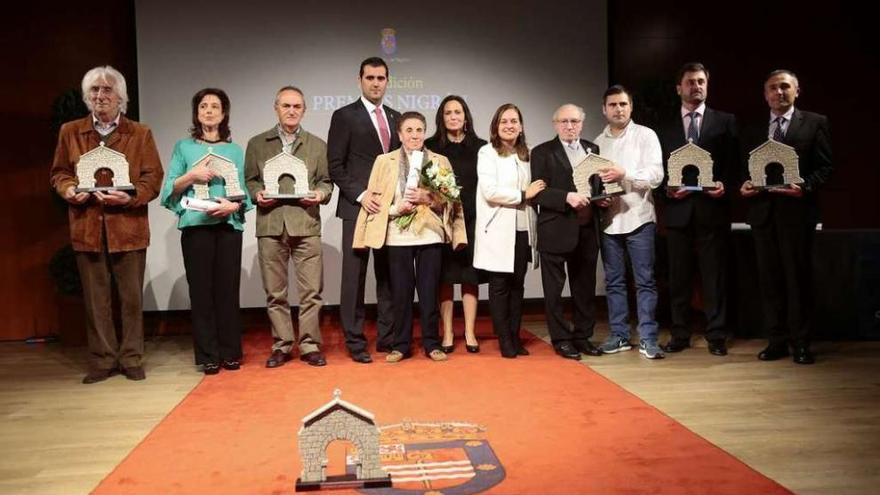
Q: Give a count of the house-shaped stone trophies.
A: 7